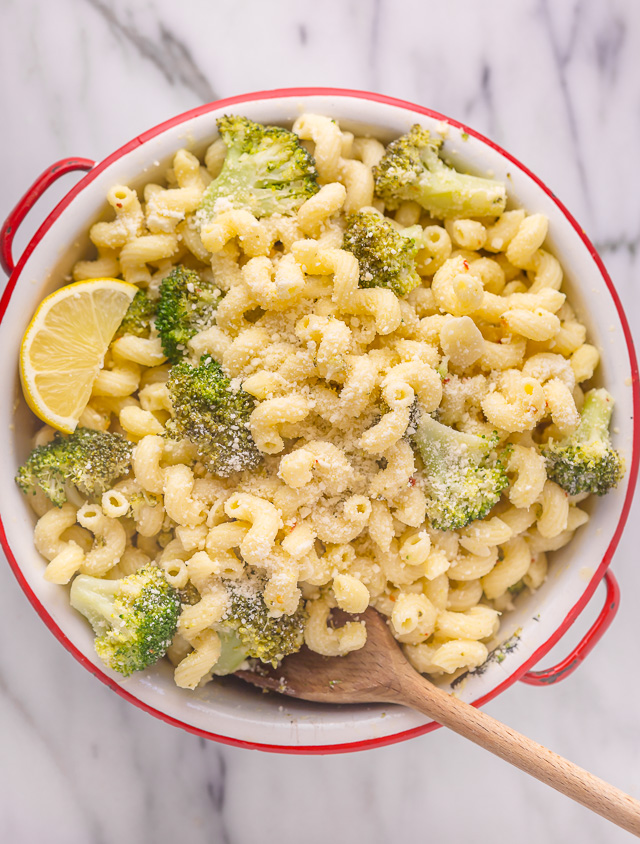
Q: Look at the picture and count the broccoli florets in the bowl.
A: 11